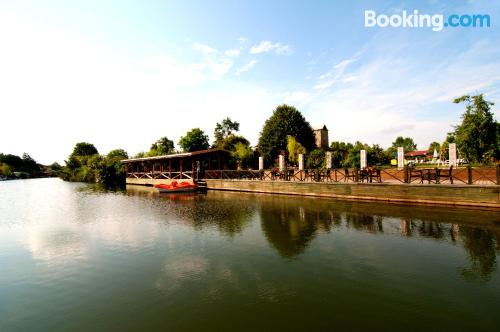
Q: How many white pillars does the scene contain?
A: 7